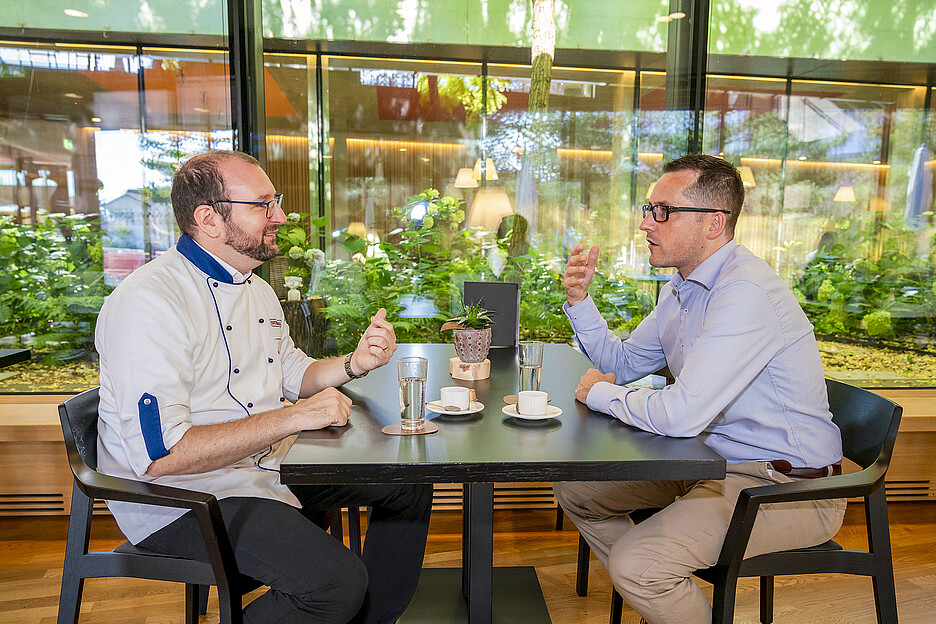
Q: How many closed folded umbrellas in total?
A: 1